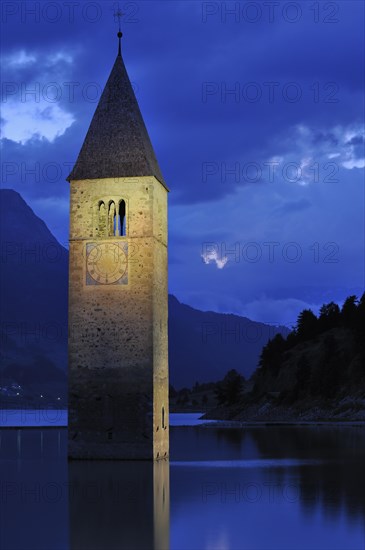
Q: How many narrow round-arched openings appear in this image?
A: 3